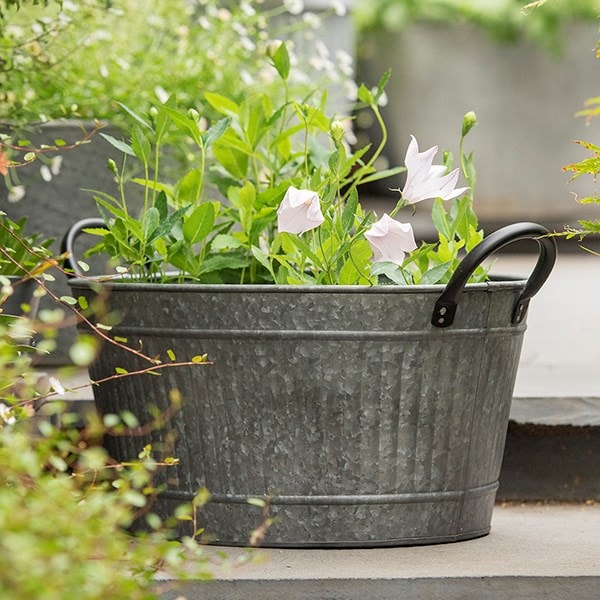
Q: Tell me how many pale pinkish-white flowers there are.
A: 3